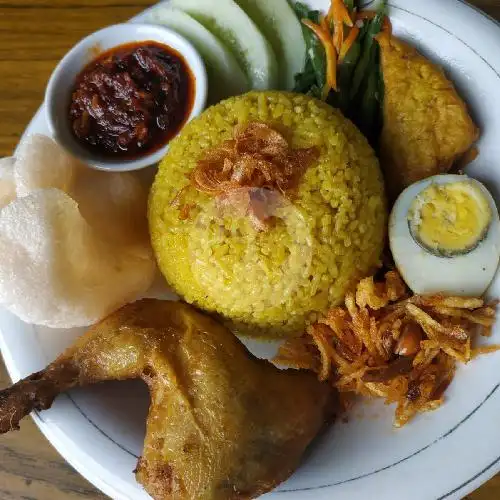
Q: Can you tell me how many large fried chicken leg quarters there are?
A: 1